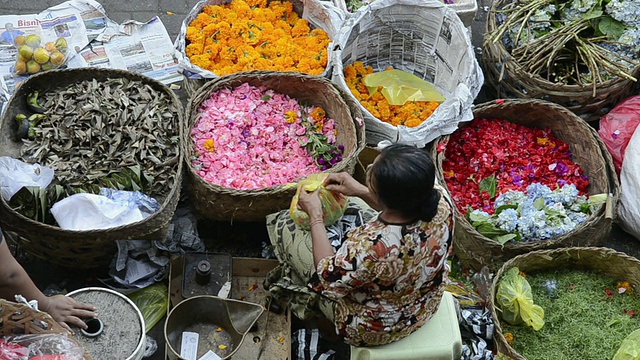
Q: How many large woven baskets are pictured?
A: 7